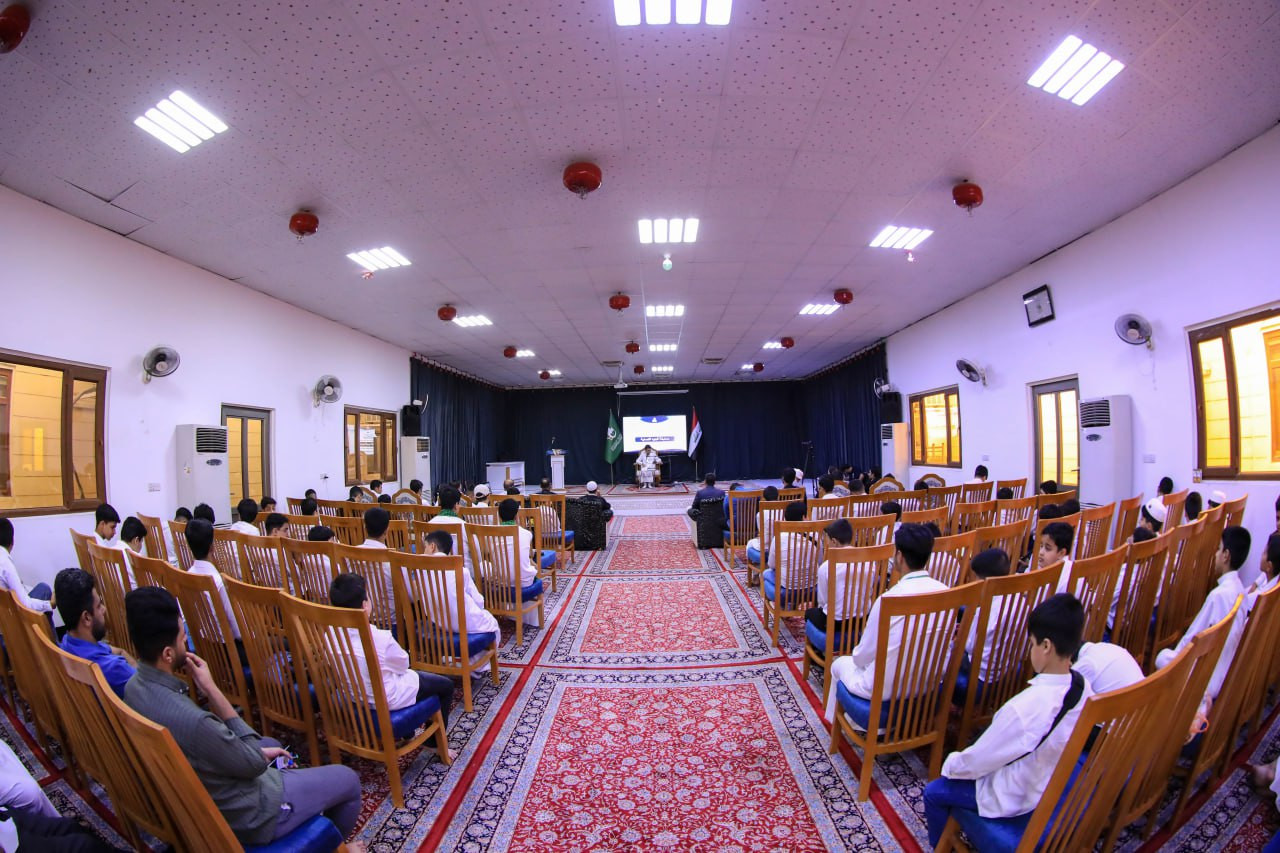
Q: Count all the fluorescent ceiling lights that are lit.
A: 15